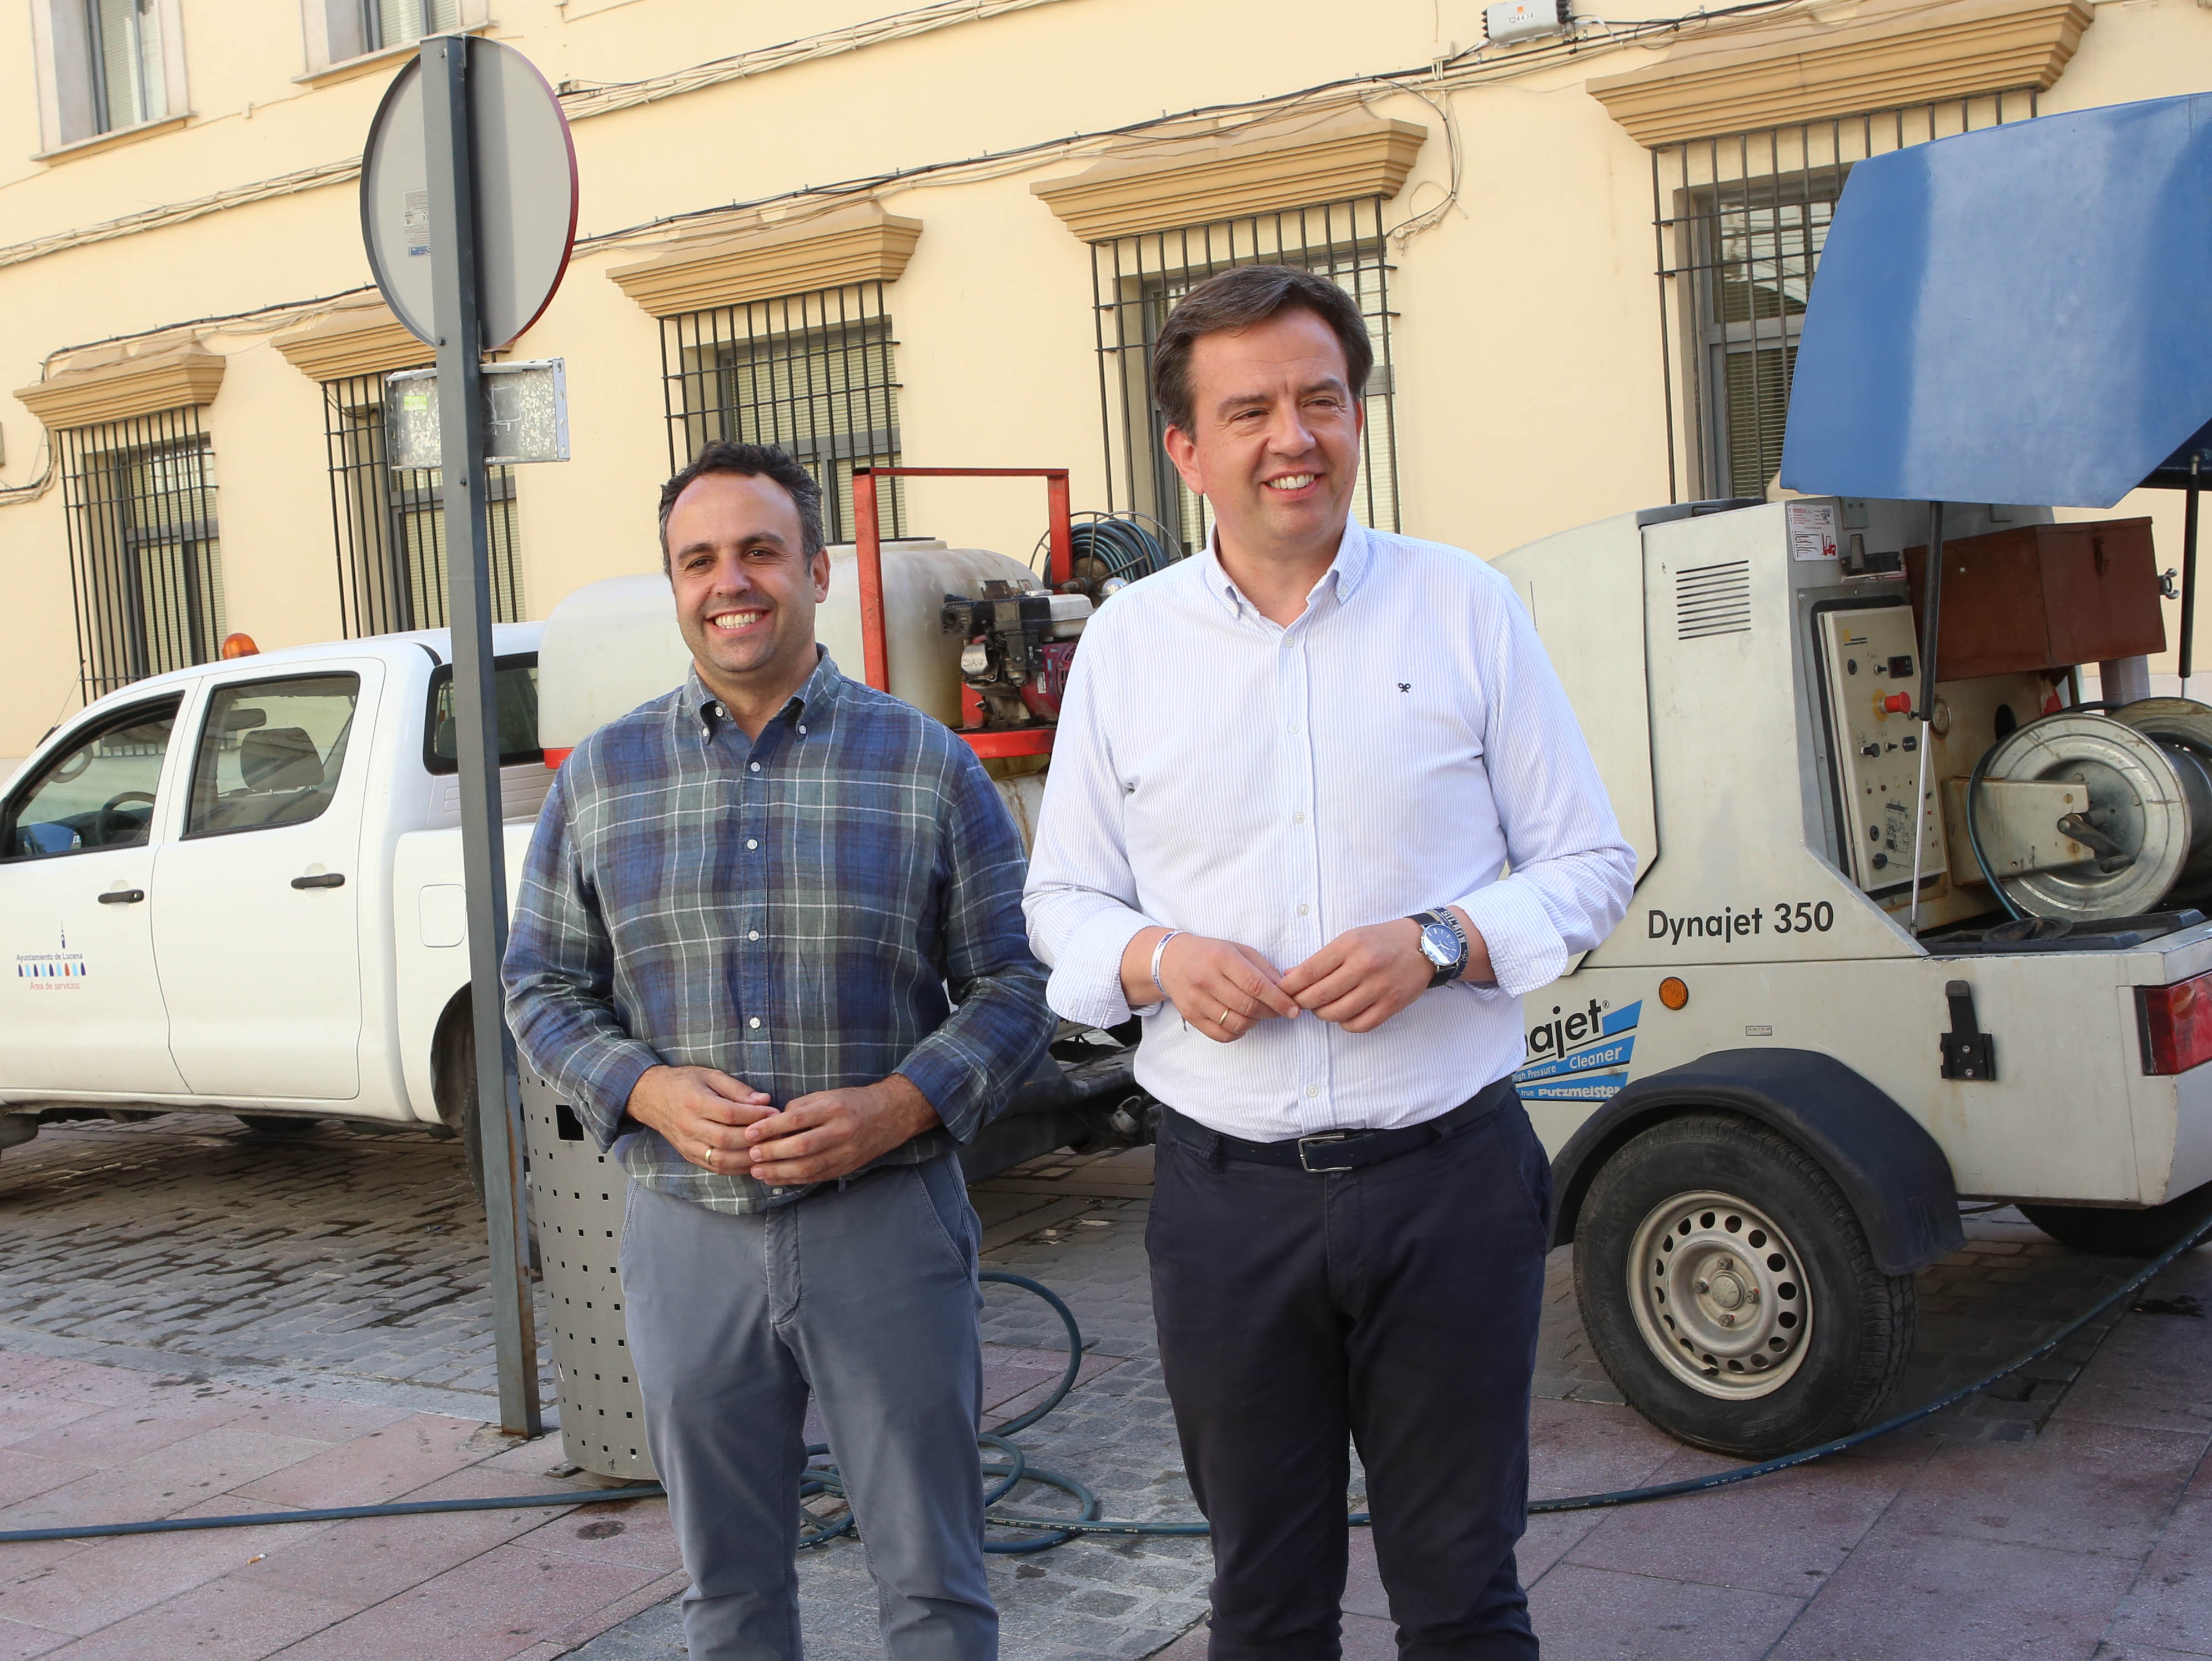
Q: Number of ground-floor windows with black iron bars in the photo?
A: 5